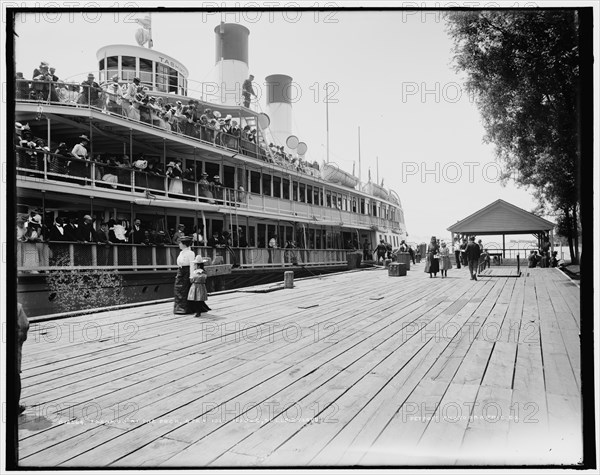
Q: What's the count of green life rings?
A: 0